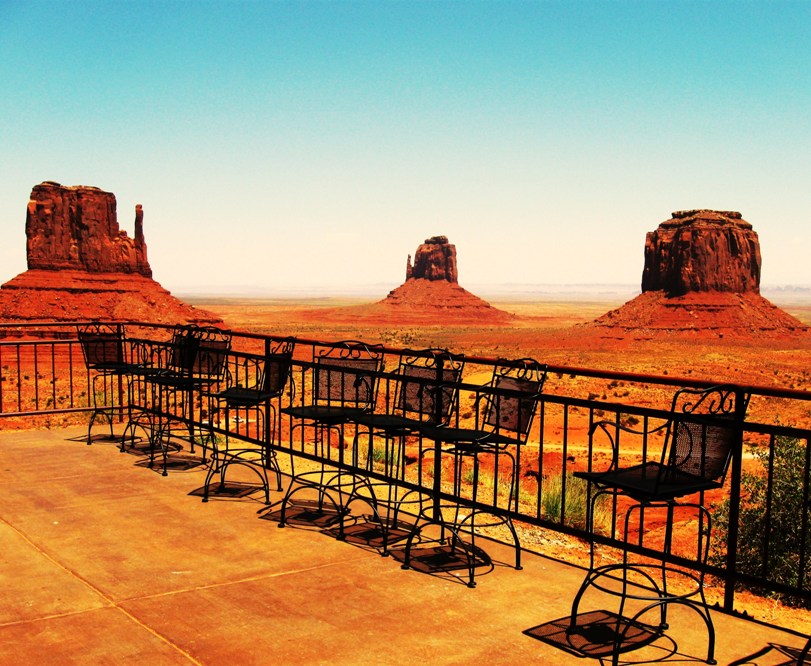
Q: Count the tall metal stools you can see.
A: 8